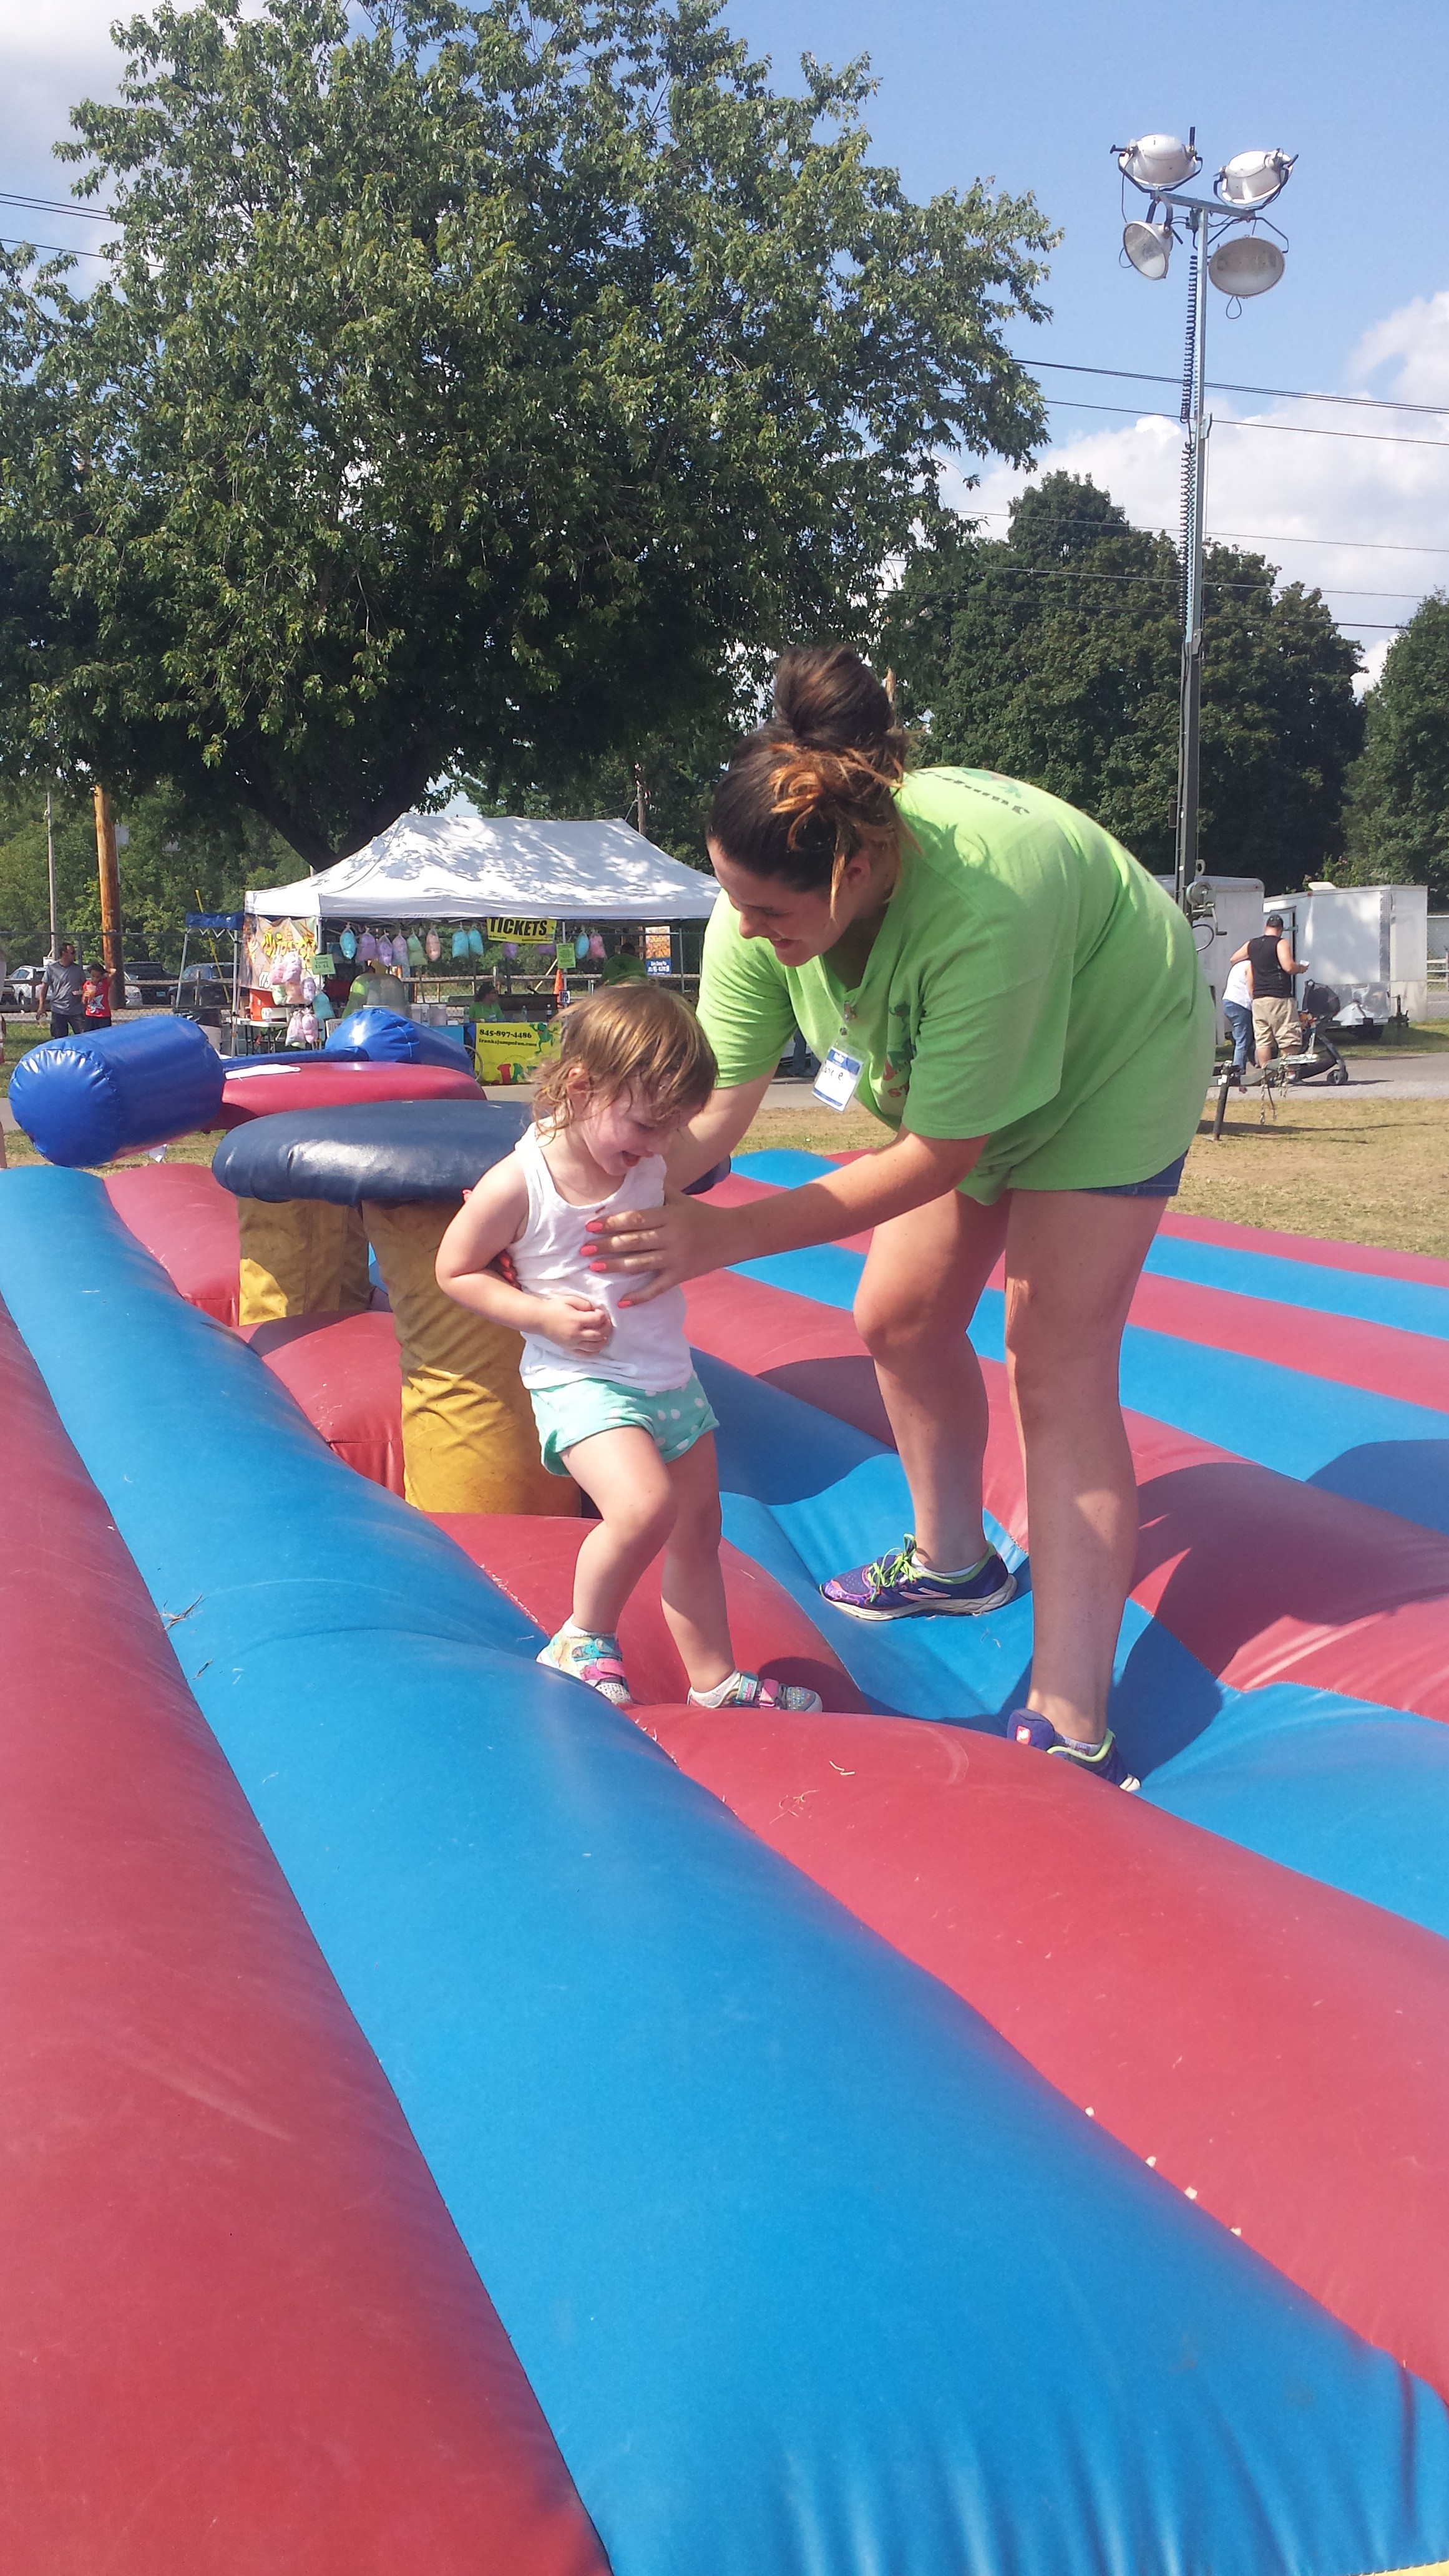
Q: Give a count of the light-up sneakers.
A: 2